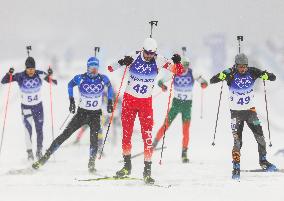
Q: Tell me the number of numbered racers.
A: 5